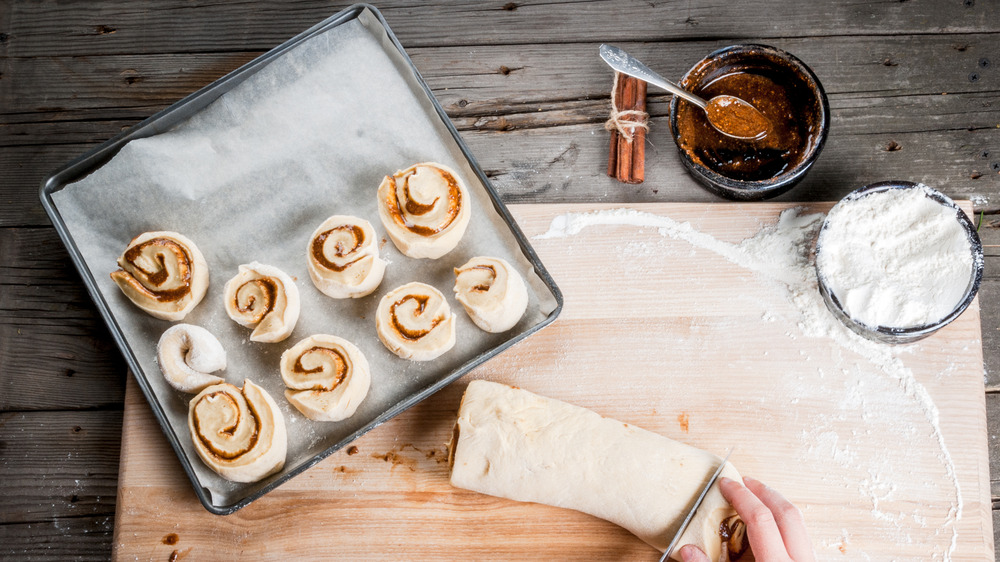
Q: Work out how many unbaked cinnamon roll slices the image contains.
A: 9